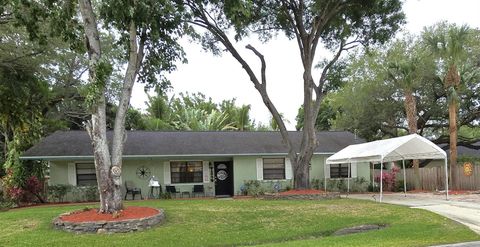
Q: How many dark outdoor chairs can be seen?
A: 3